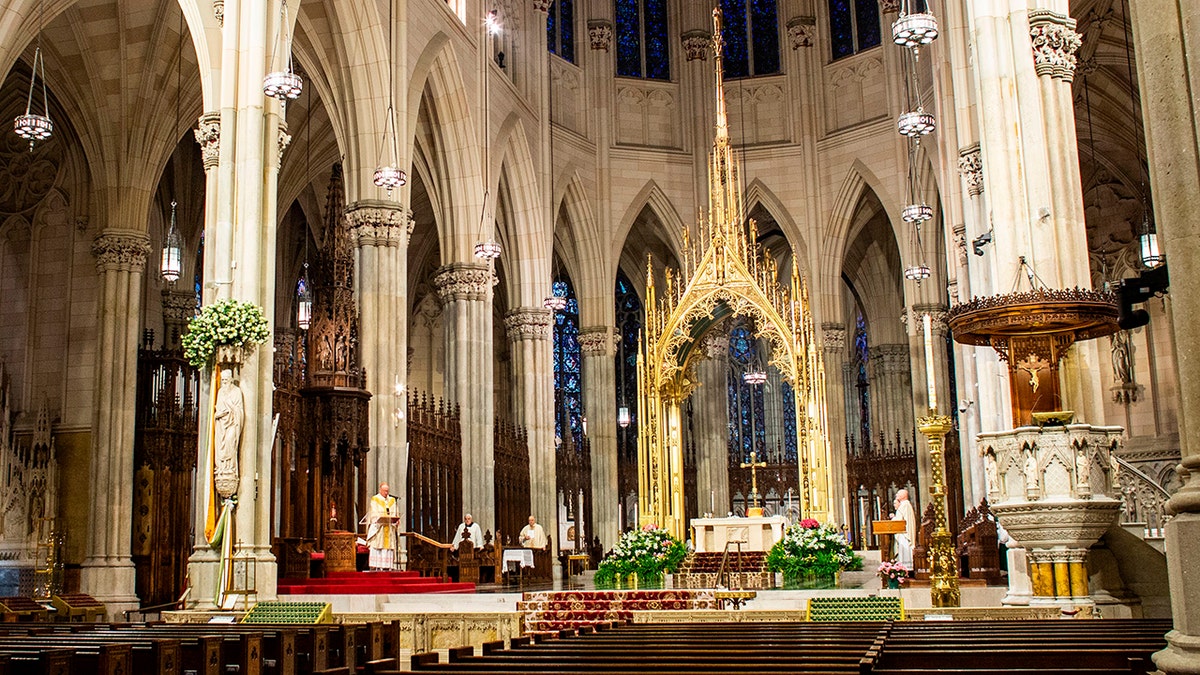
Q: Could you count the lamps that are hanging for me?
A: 14